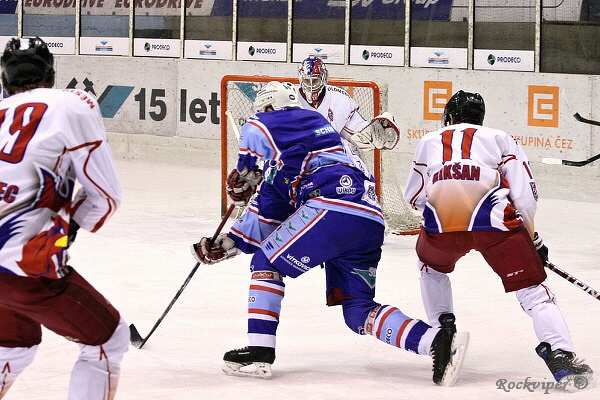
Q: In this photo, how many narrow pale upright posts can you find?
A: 10